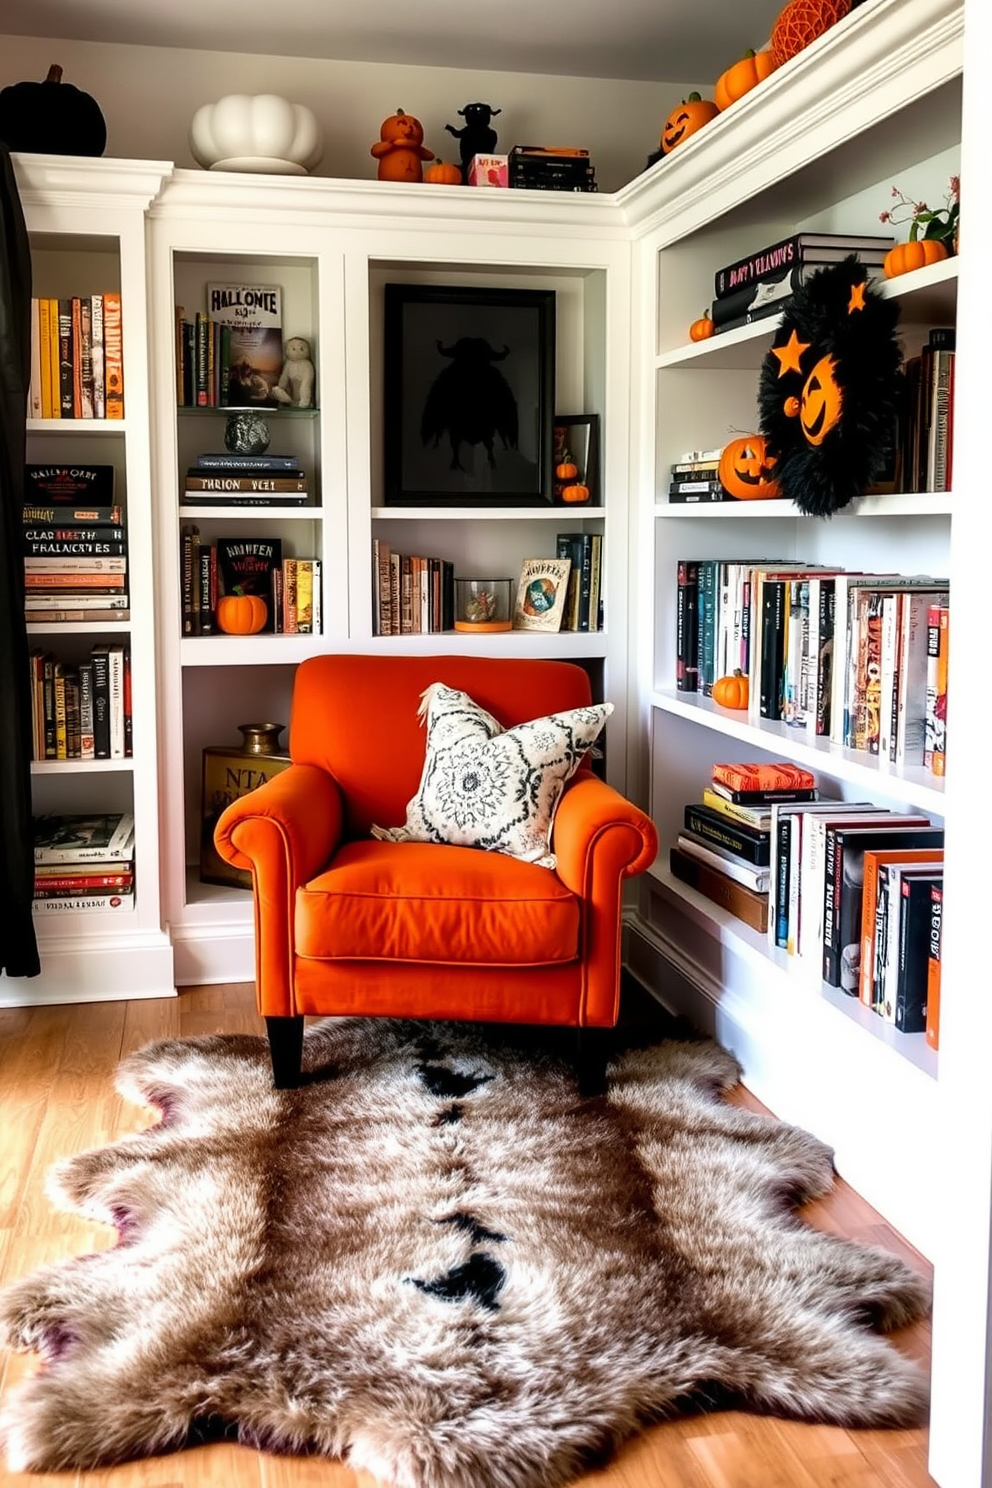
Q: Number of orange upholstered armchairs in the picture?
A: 1